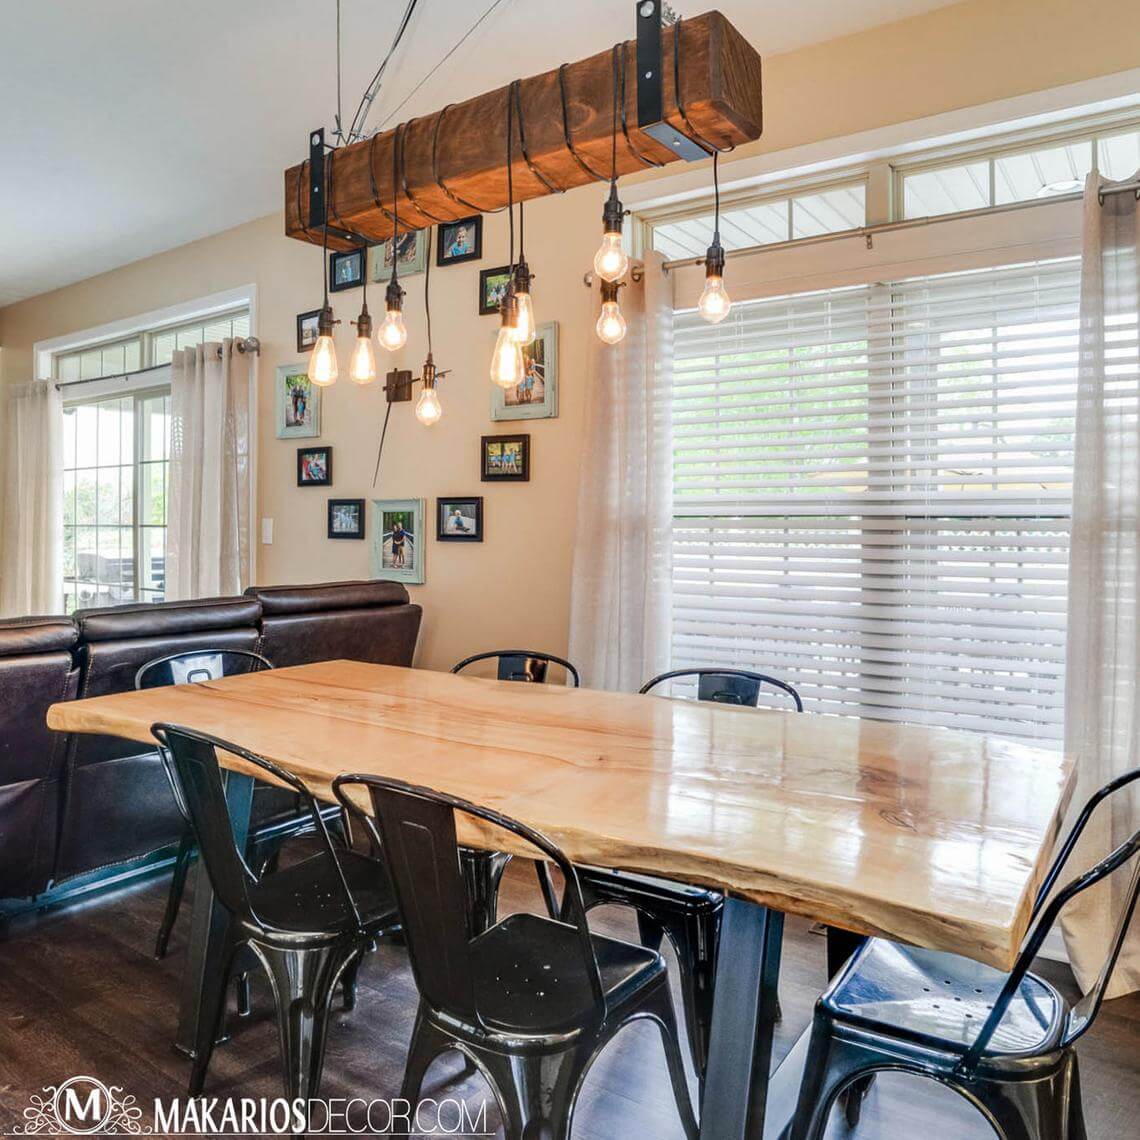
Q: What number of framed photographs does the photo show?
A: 12